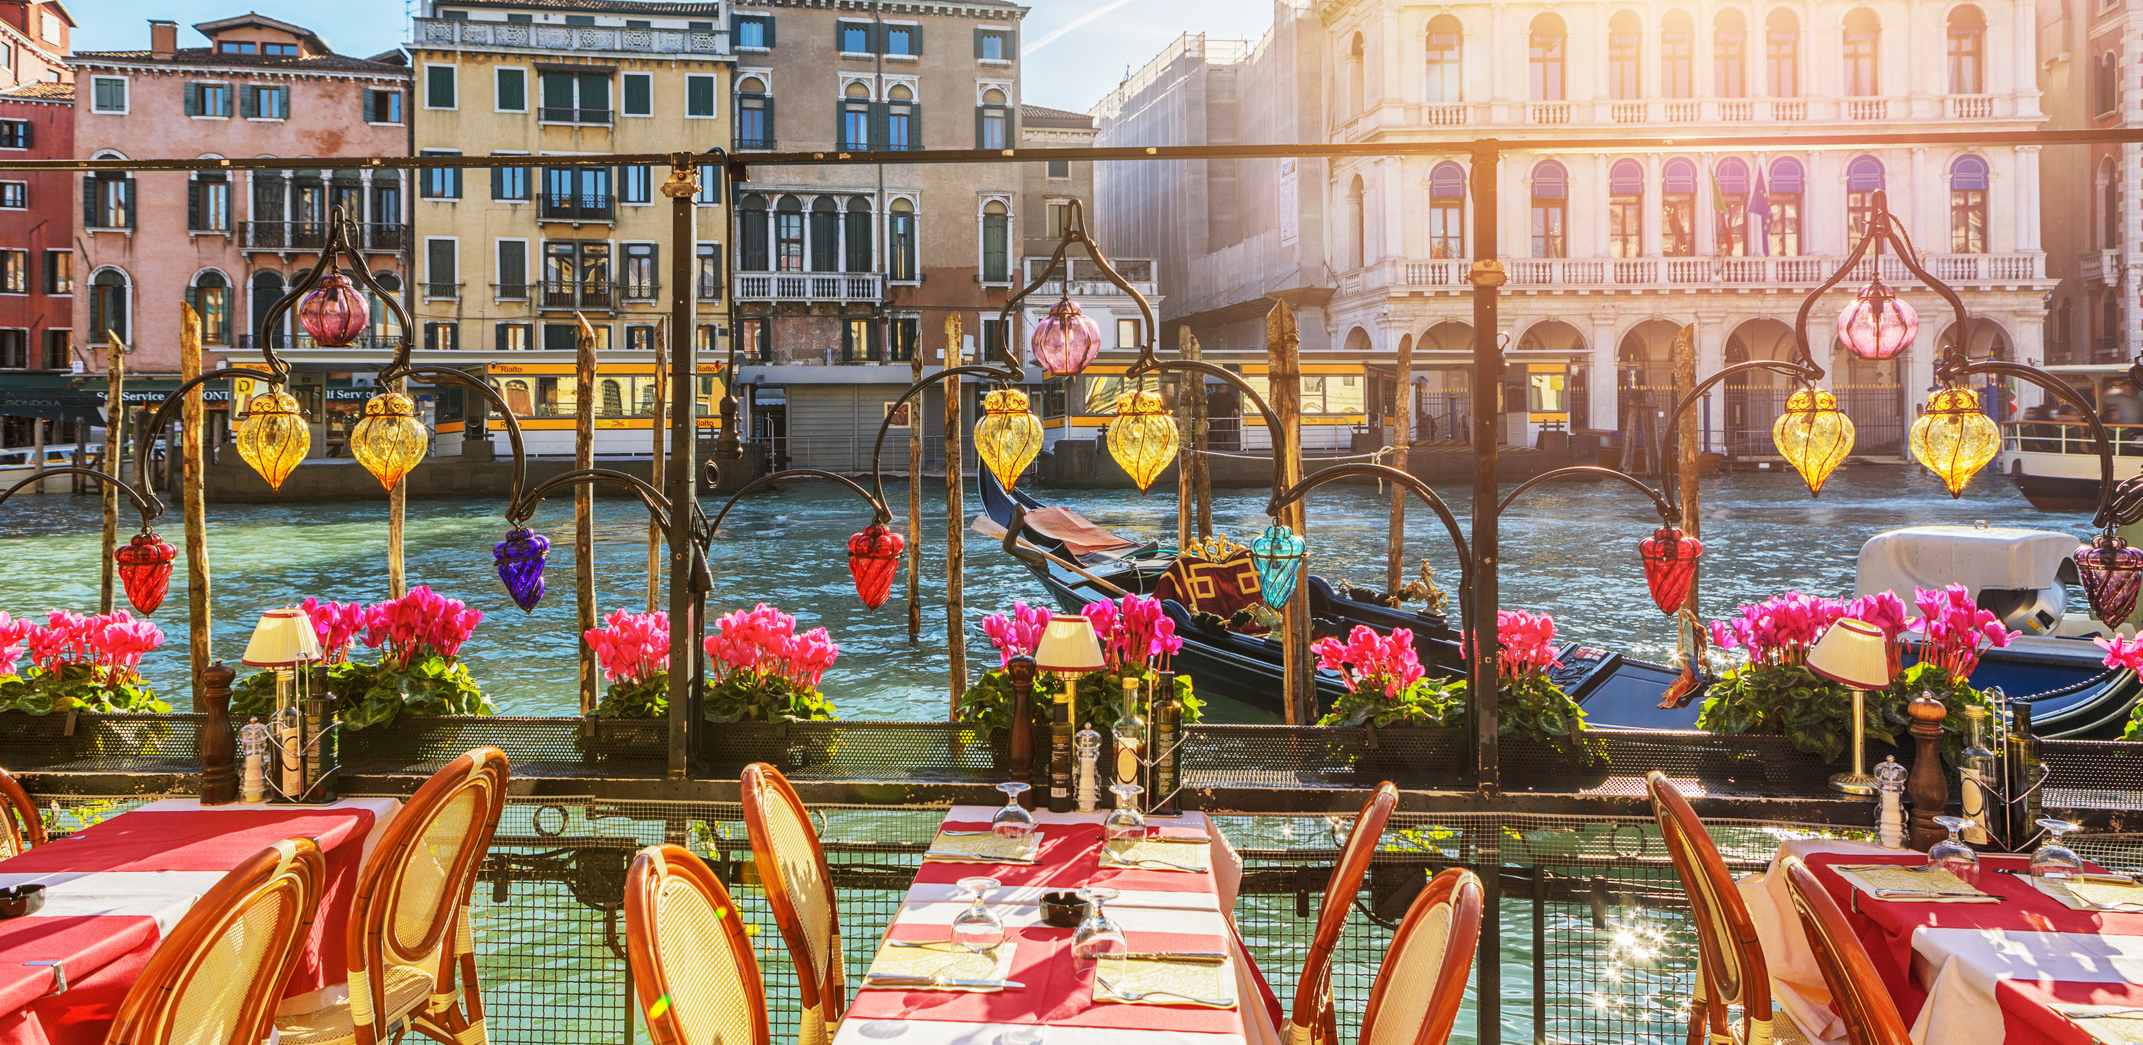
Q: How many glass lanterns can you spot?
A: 15